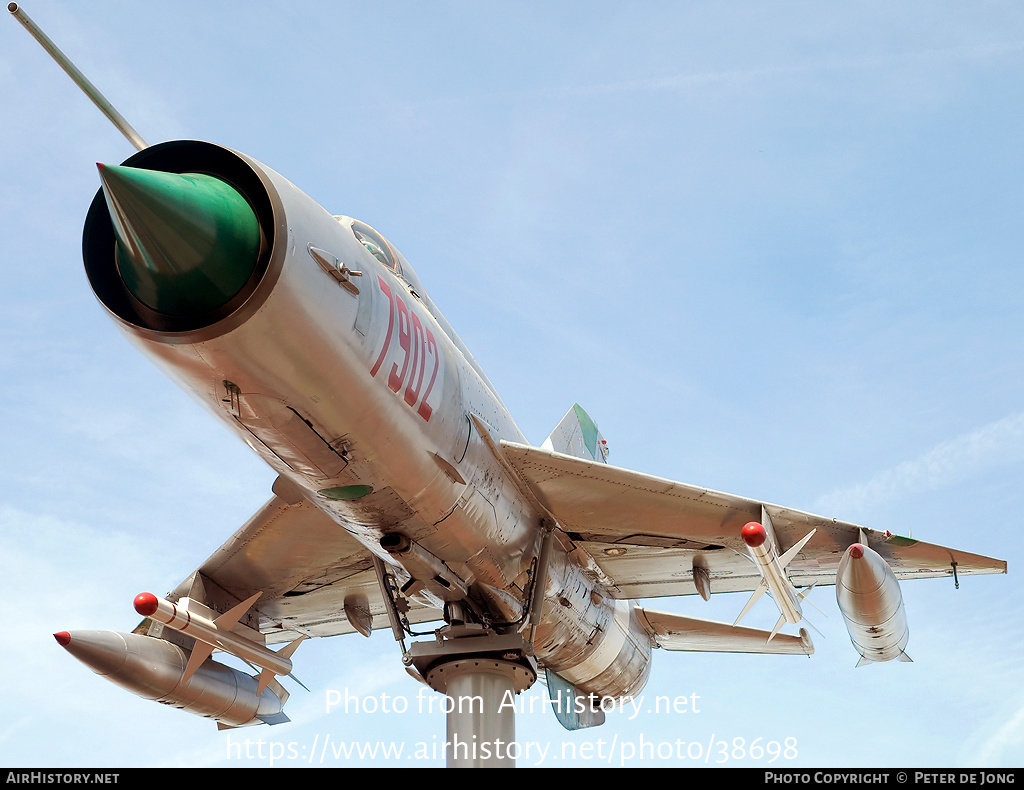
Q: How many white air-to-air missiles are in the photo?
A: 2